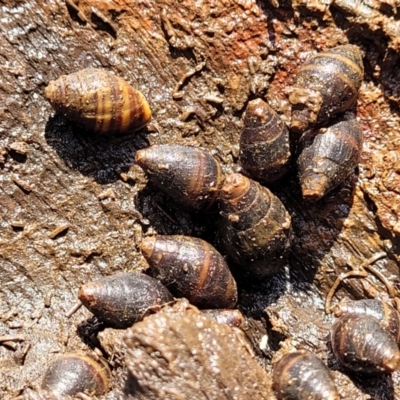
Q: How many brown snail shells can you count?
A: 13